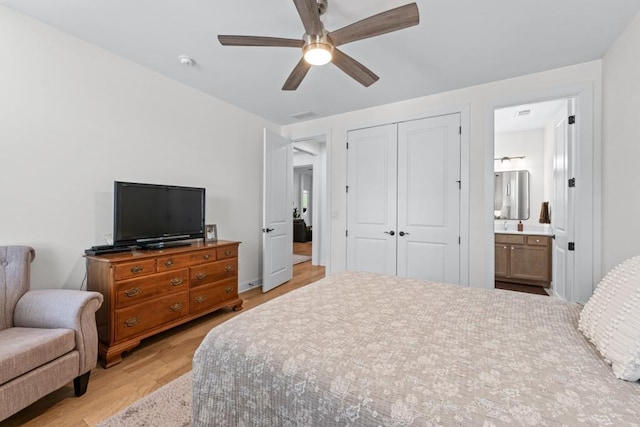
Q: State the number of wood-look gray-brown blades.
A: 5